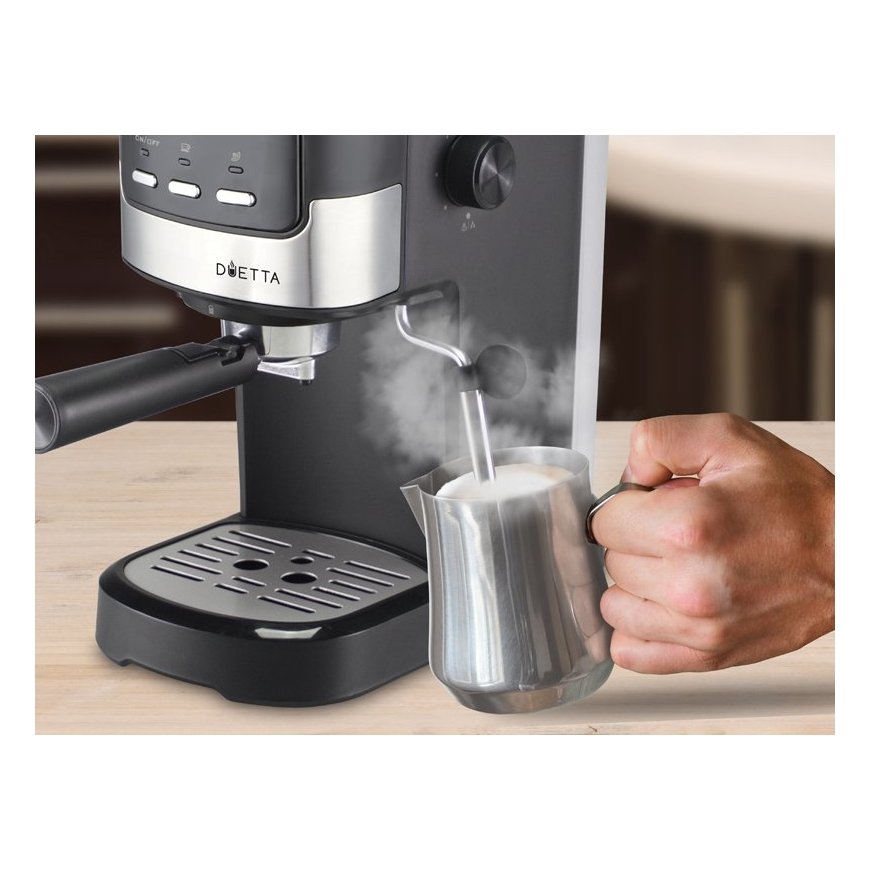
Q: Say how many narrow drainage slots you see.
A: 15